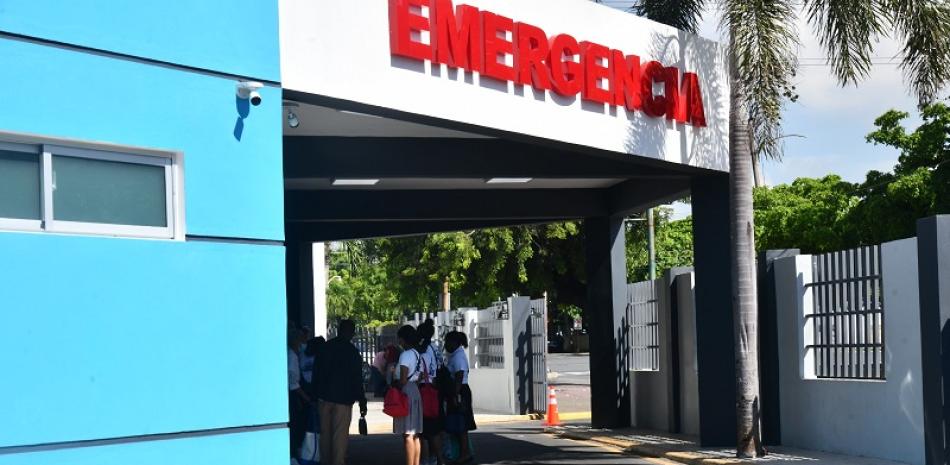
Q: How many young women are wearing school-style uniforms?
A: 3